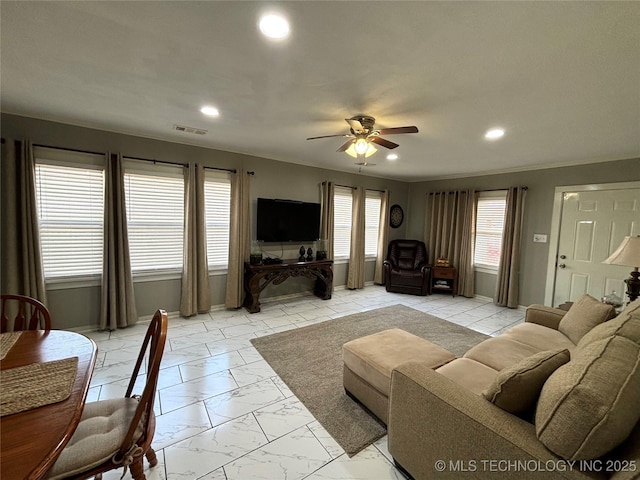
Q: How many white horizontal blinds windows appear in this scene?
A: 6